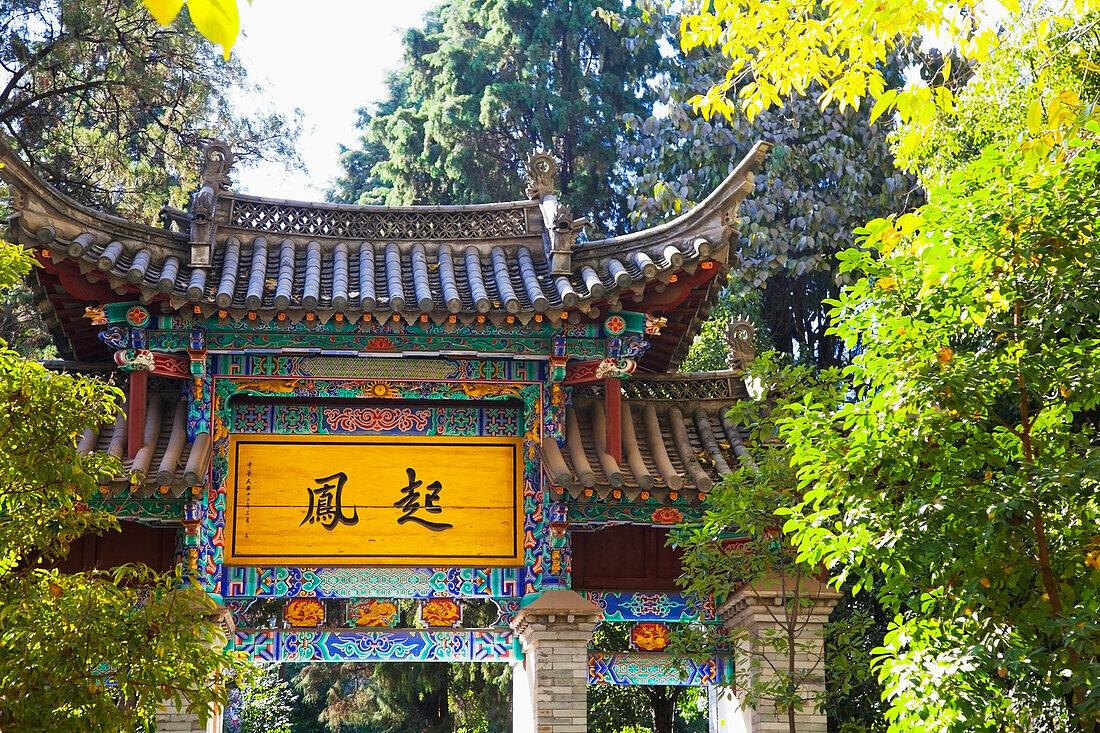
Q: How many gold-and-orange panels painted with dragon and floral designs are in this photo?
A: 4